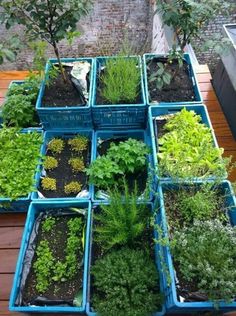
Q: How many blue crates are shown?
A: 11